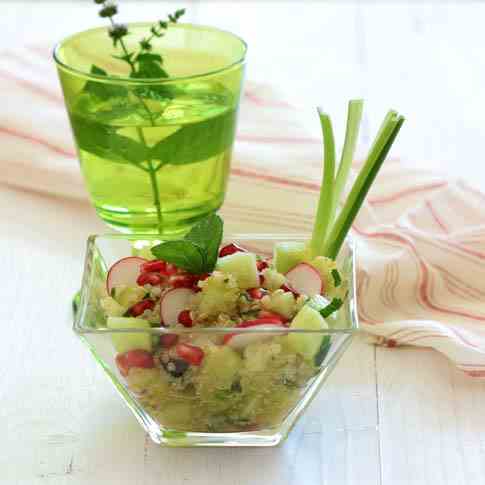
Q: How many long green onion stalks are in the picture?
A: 3